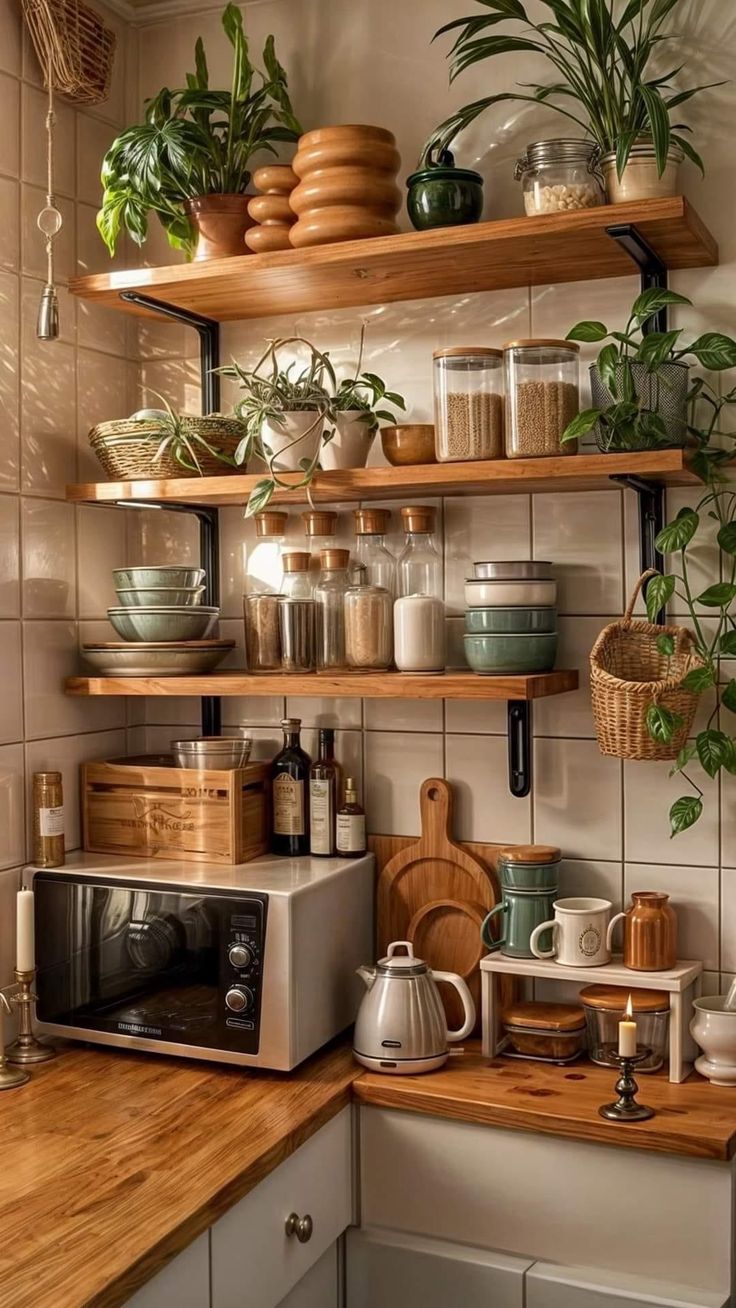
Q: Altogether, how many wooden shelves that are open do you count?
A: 3